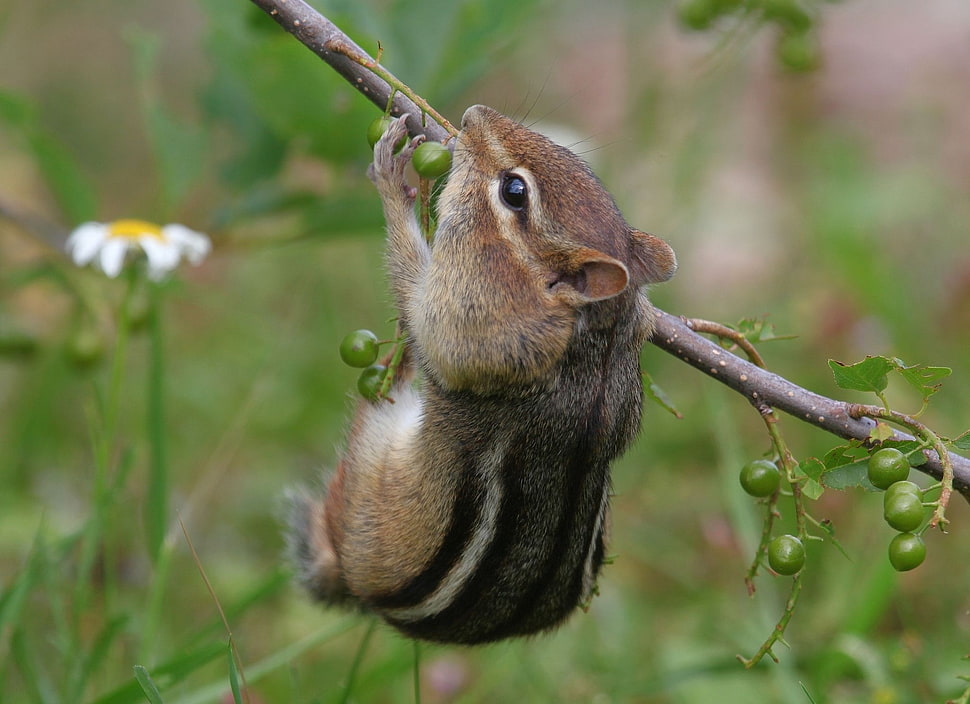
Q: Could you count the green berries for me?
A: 10